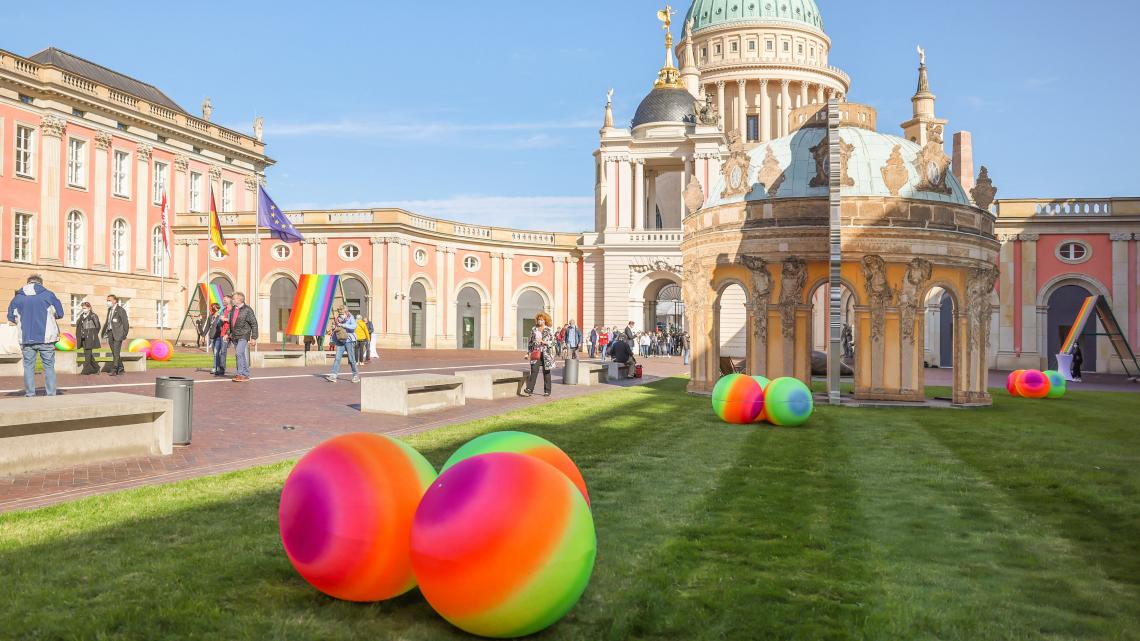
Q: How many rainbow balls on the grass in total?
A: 12